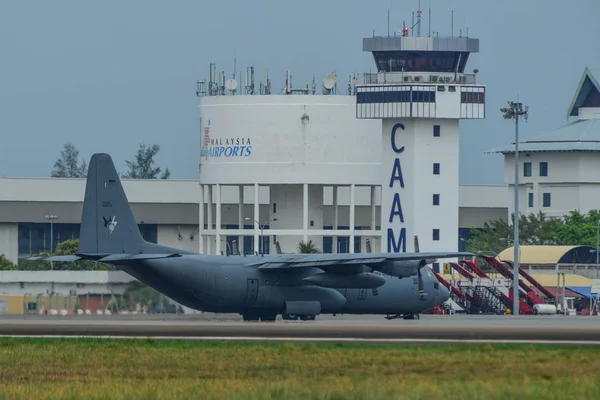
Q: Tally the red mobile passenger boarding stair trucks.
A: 5